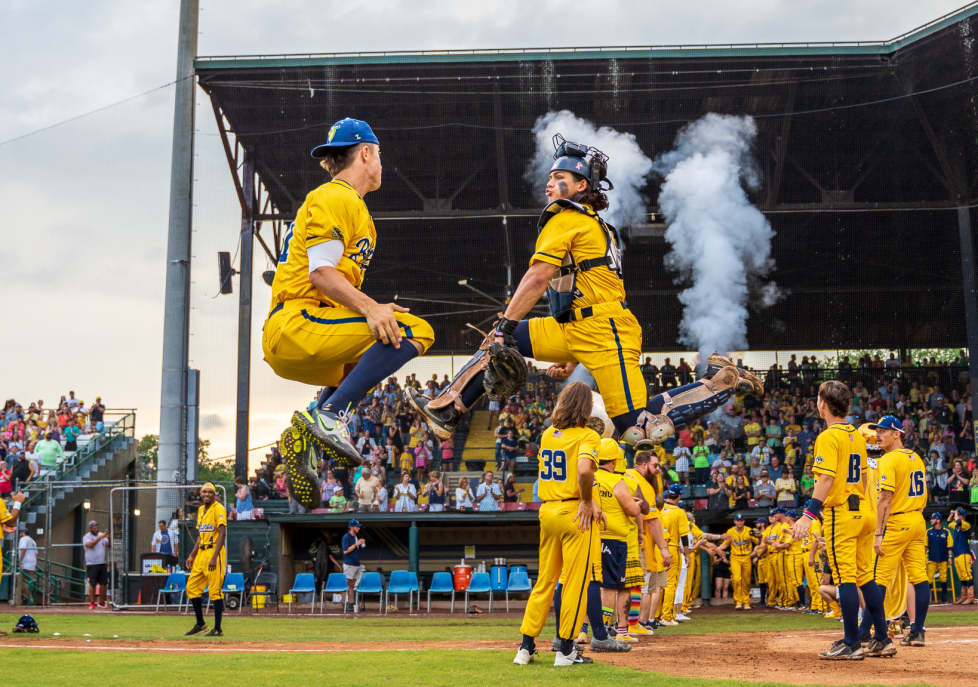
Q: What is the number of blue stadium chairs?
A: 11